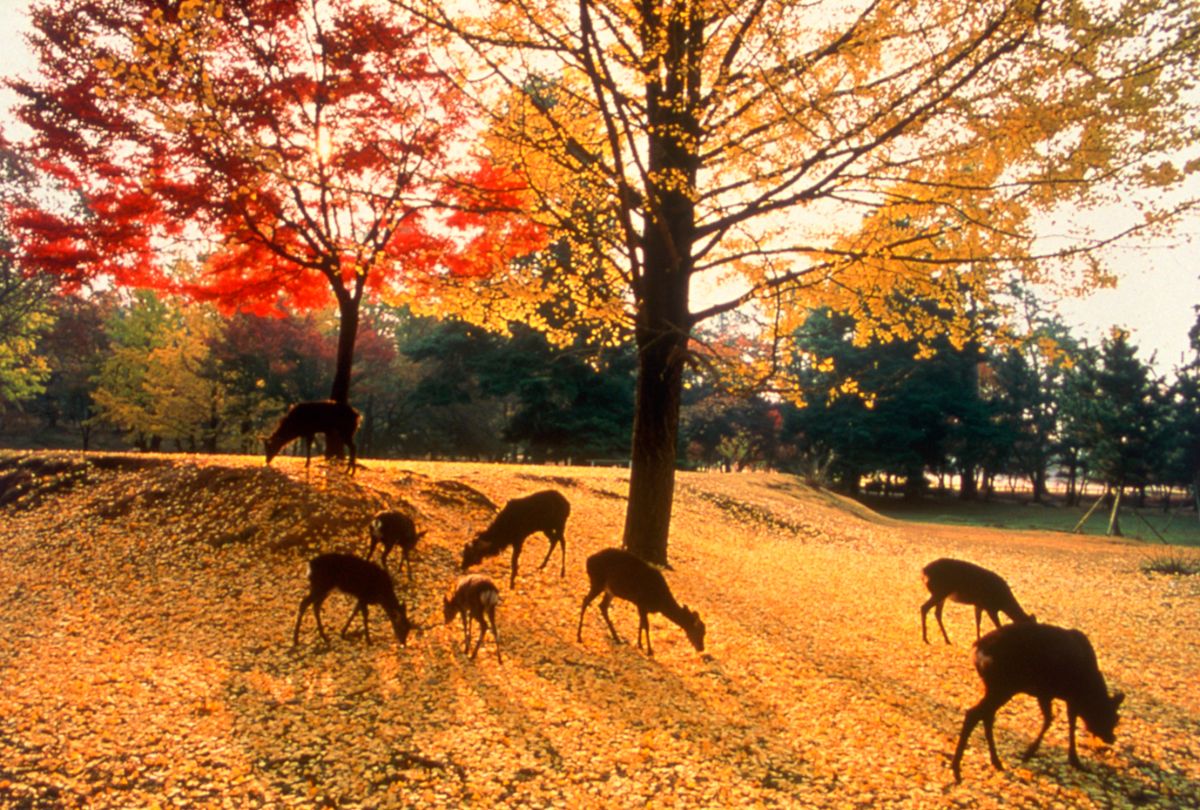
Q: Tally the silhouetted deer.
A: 8